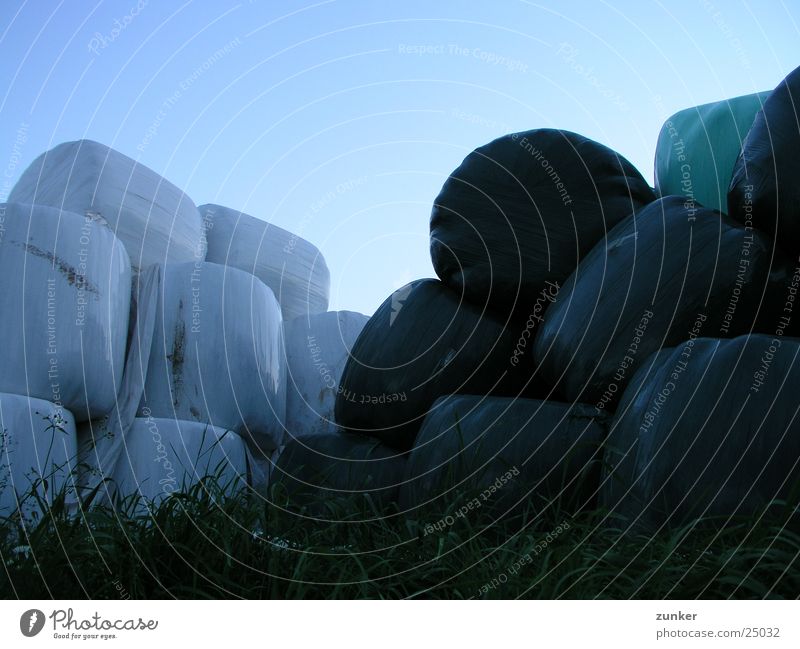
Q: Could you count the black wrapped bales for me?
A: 7